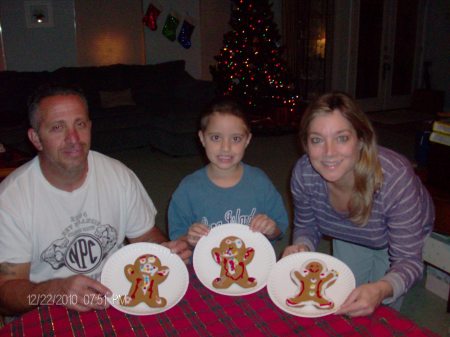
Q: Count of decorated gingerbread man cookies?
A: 3